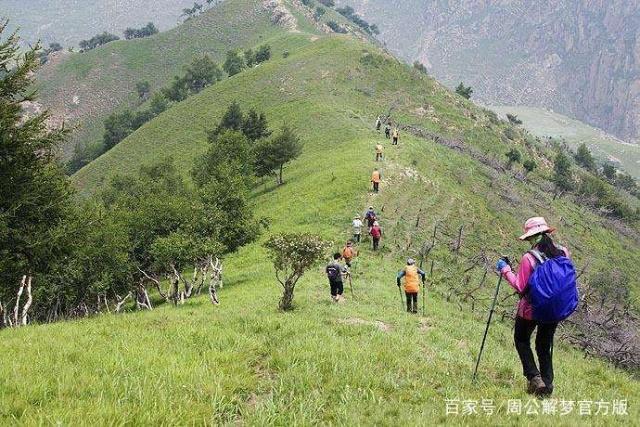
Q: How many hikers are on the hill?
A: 12